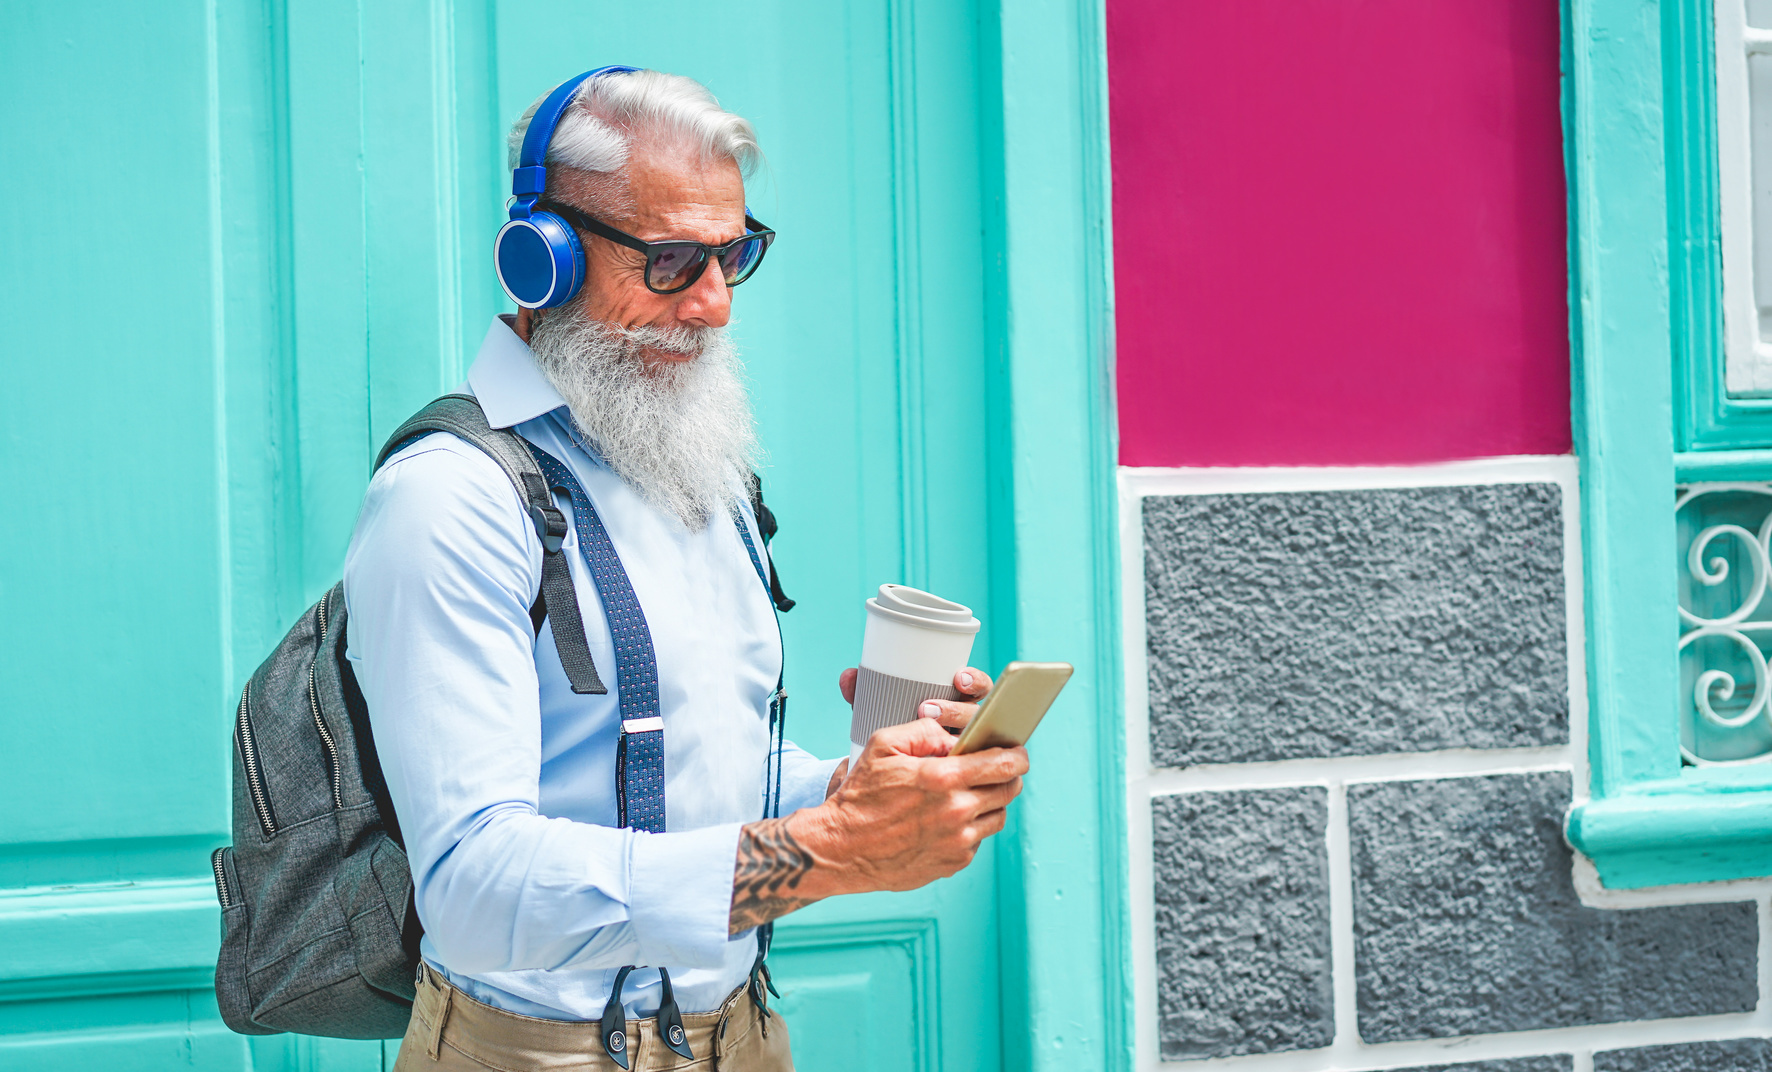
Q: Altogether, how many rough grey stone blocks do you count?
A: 5